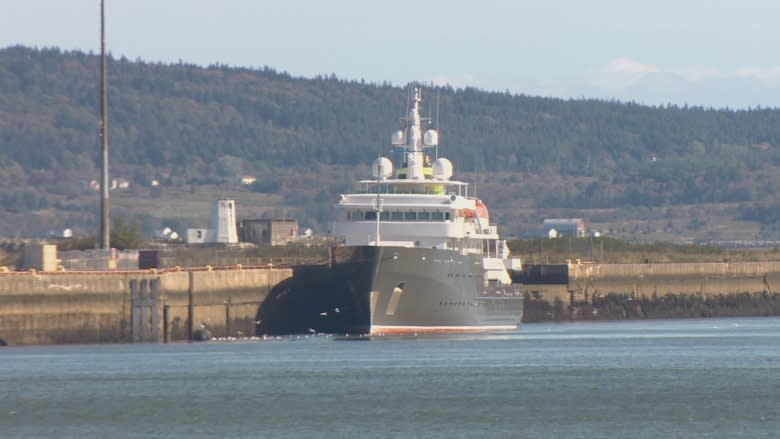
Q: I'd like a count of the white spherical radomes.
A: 4